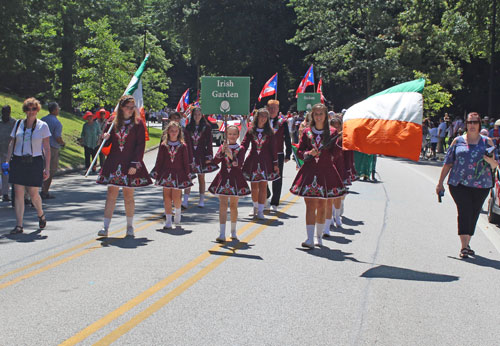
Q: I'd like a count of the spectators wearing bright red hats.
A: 2